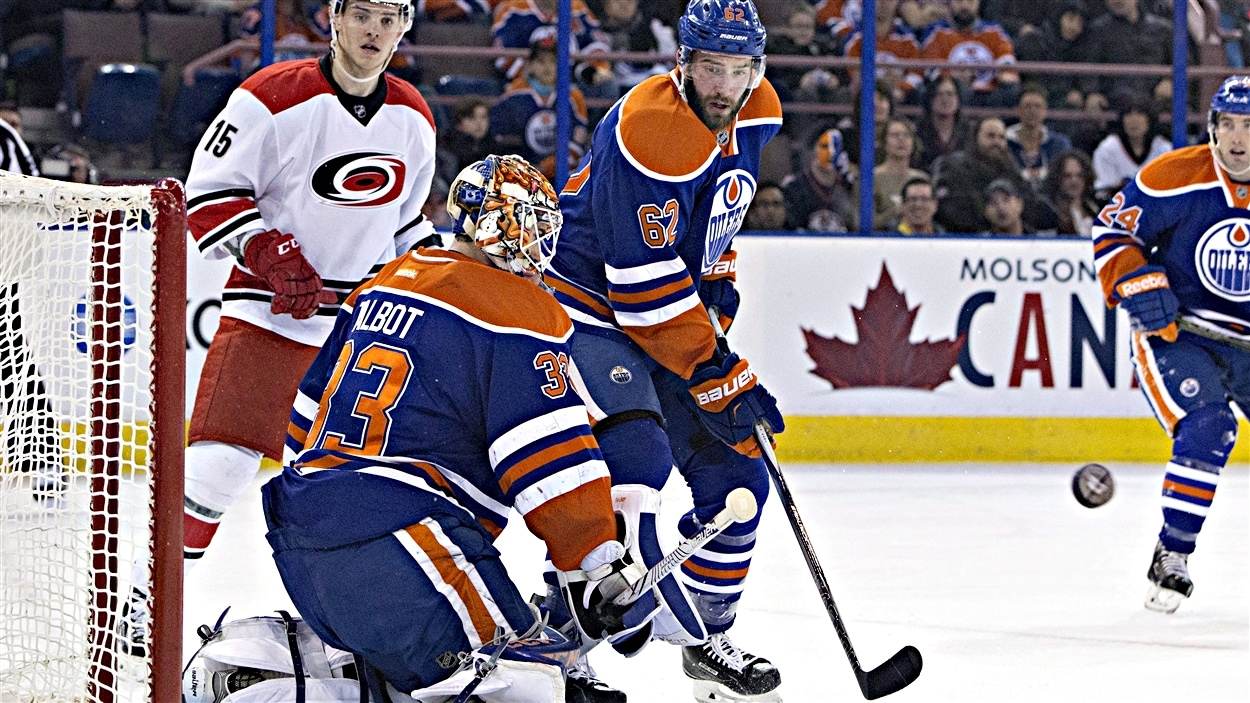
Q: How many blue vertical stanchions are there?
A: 4